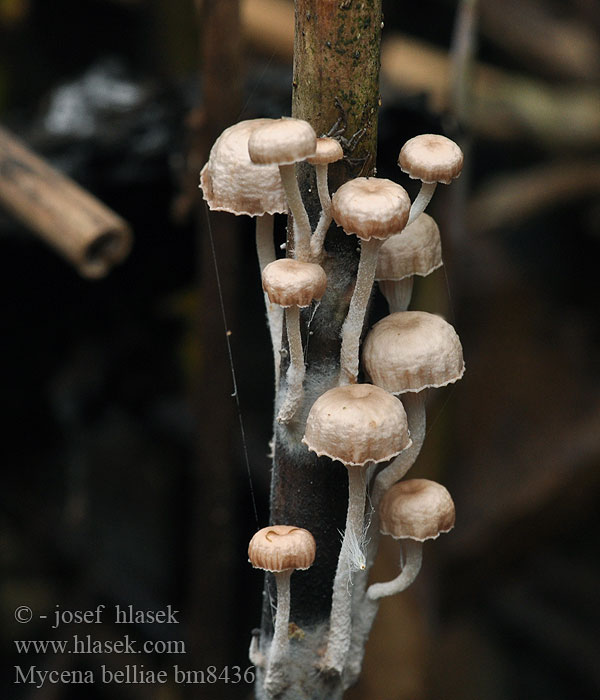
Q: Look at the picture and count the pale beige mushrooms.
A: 11